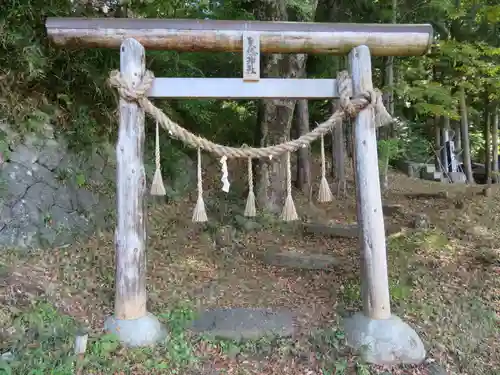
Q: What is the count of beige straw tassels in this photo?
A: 5